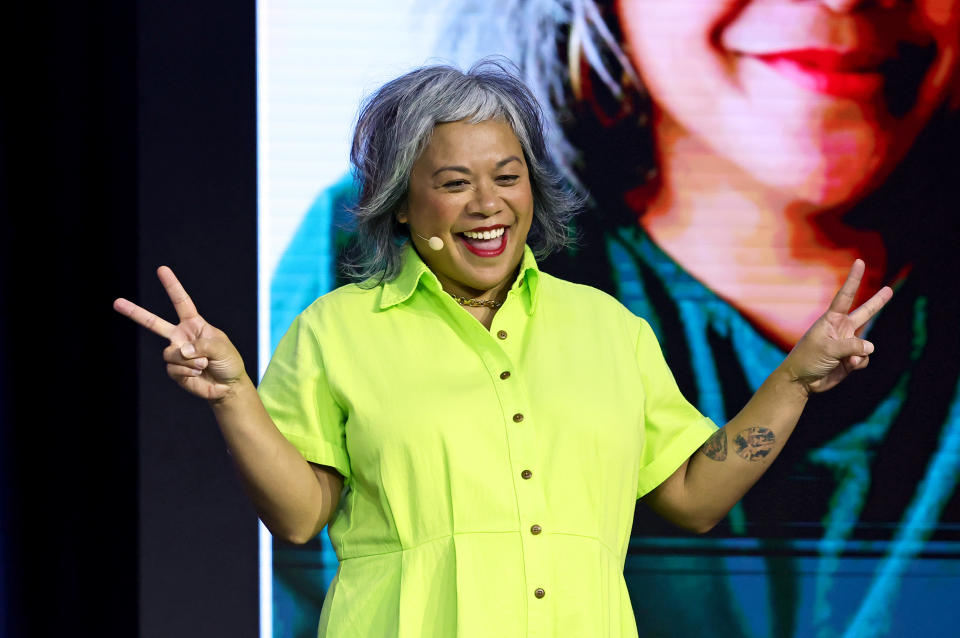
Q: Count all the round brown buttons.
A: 6